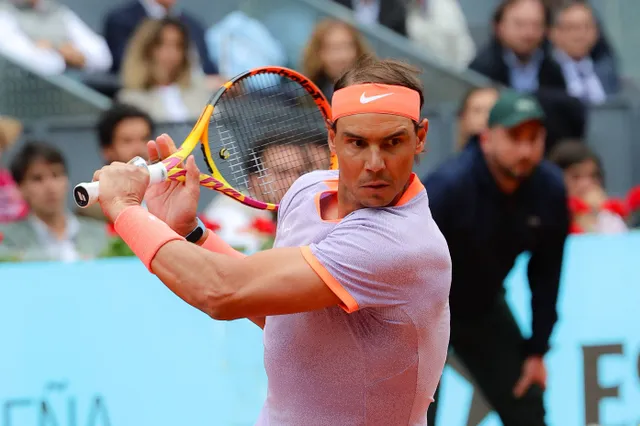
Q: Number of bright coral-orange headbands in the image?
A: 1